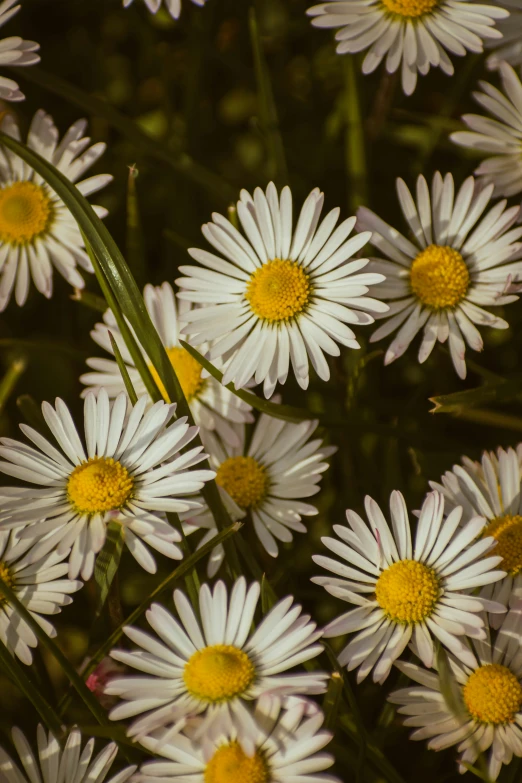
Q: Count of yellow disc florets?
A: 13